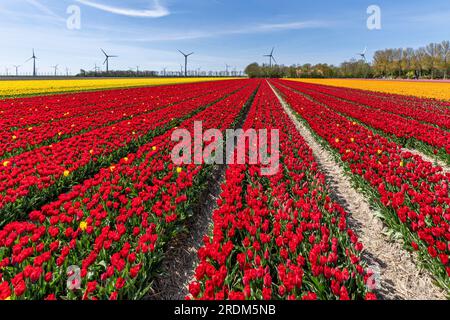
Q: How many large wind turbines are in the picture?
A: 5